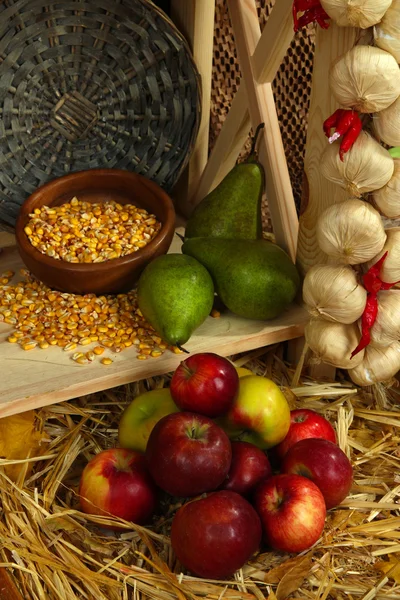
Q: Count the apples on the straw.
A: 11